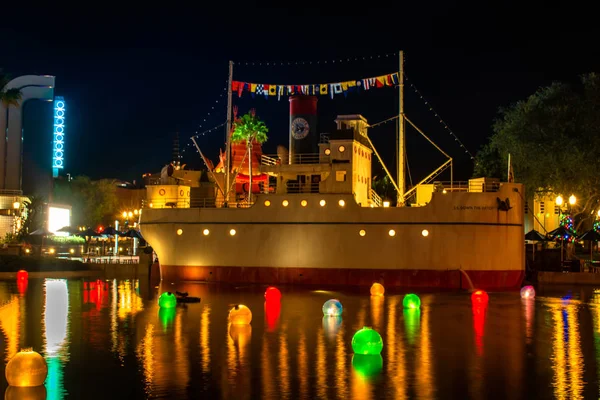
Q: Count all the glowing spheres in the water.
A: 11